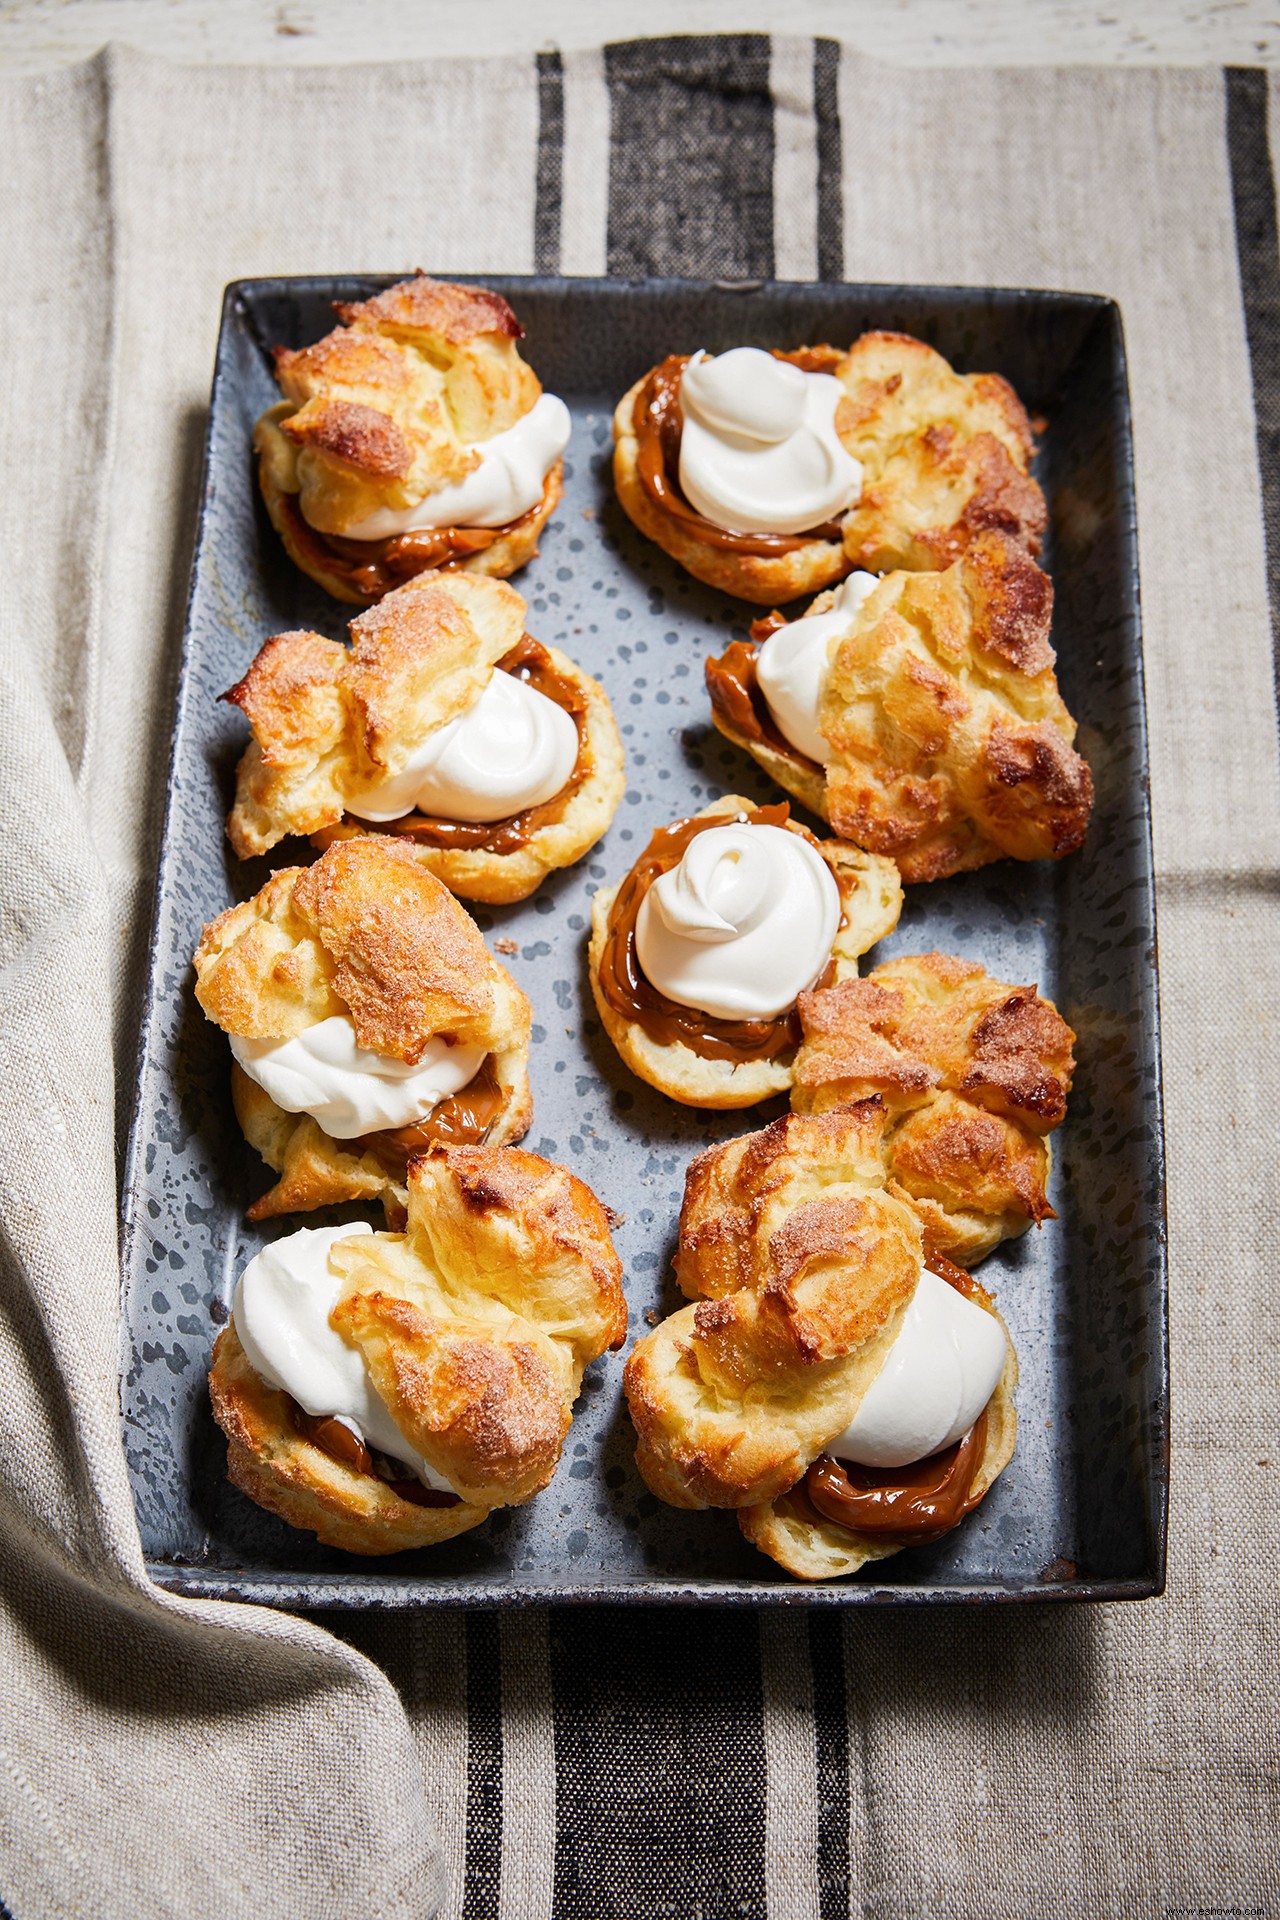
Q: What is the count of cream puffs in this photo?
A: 8